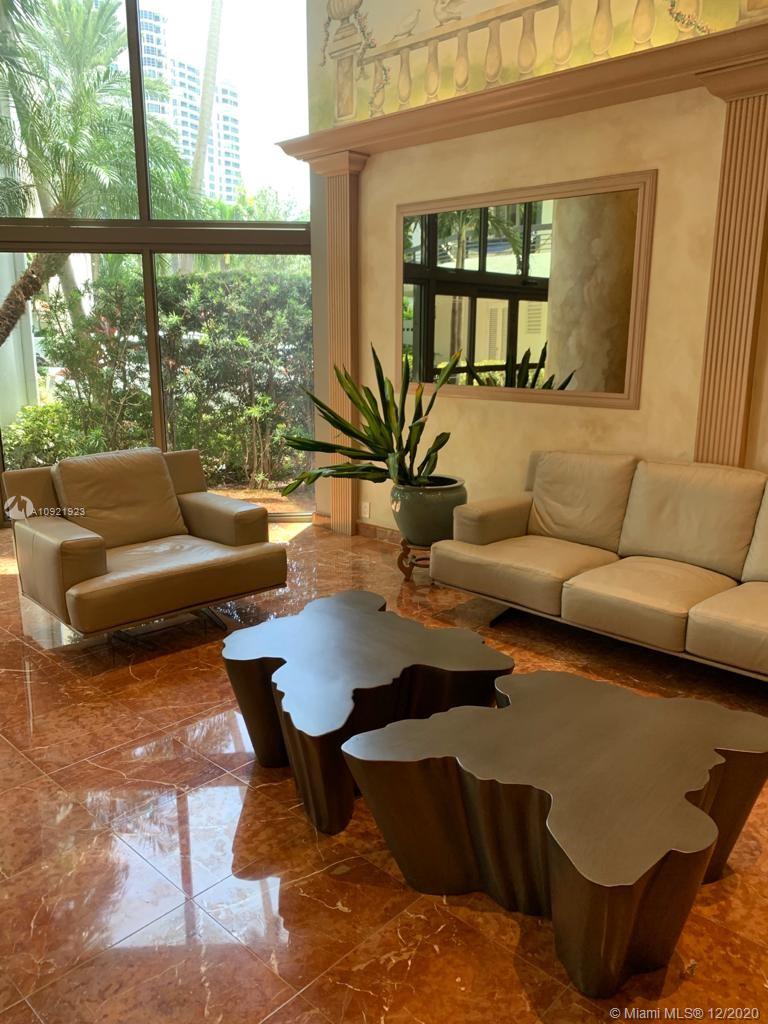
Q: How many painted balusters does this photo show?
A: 10